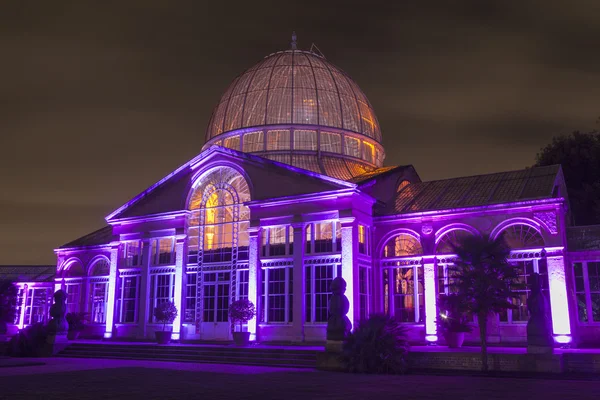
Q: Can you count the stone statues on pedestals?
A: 3